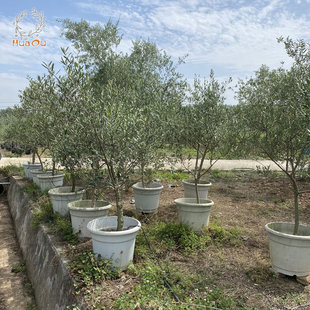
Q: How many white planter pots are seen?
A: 10